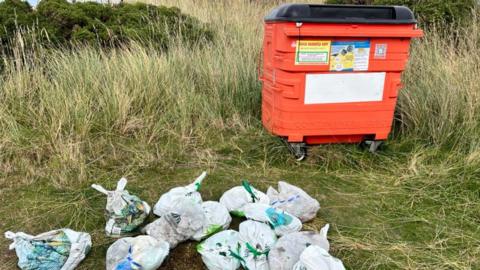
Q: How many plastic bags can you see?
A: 13